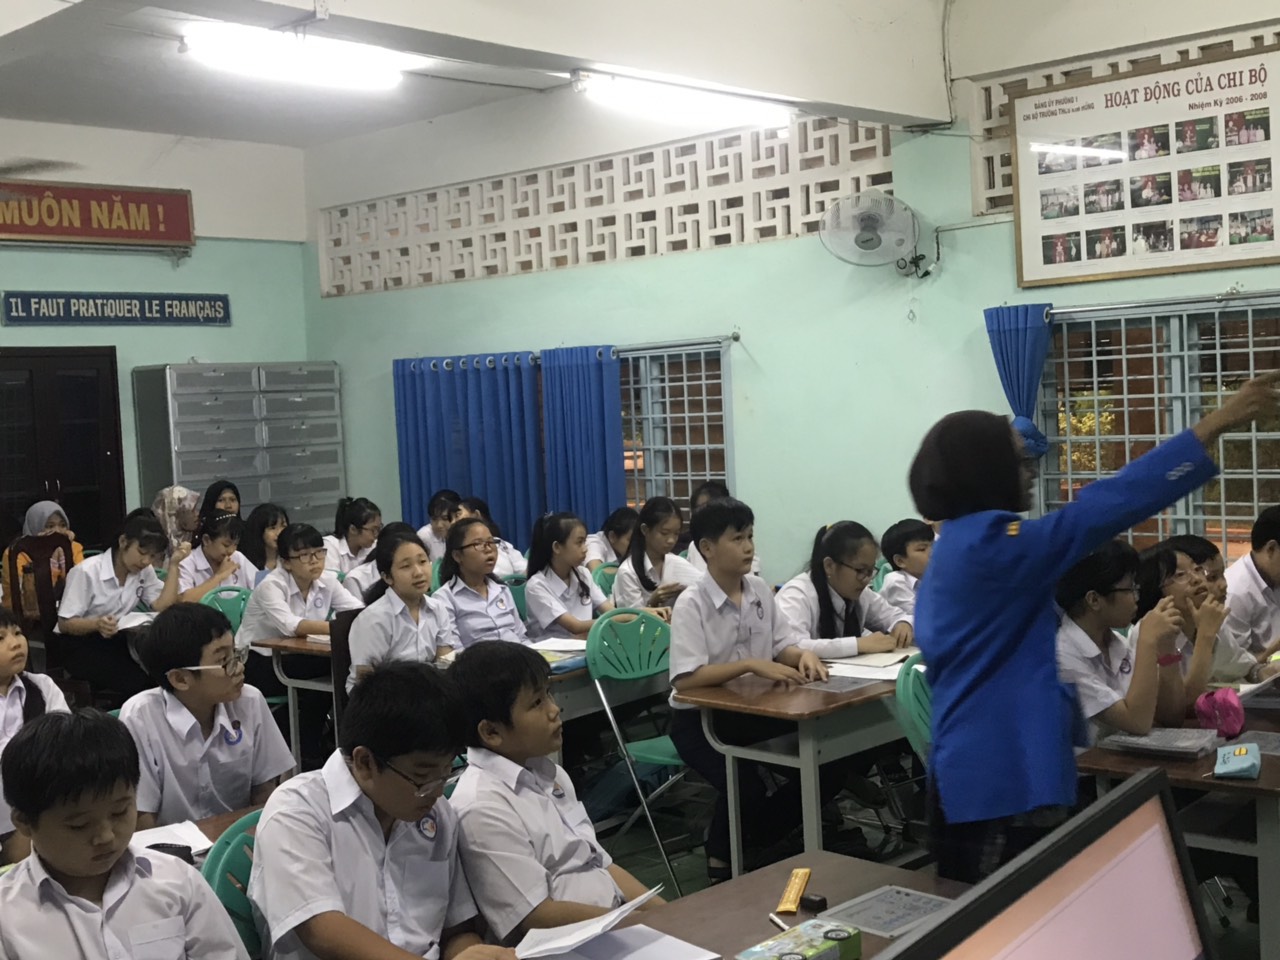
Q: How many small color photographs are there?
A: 15